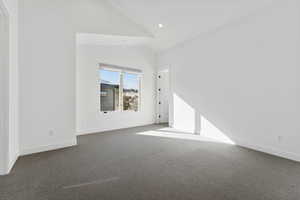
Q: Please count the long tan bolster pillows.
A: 0